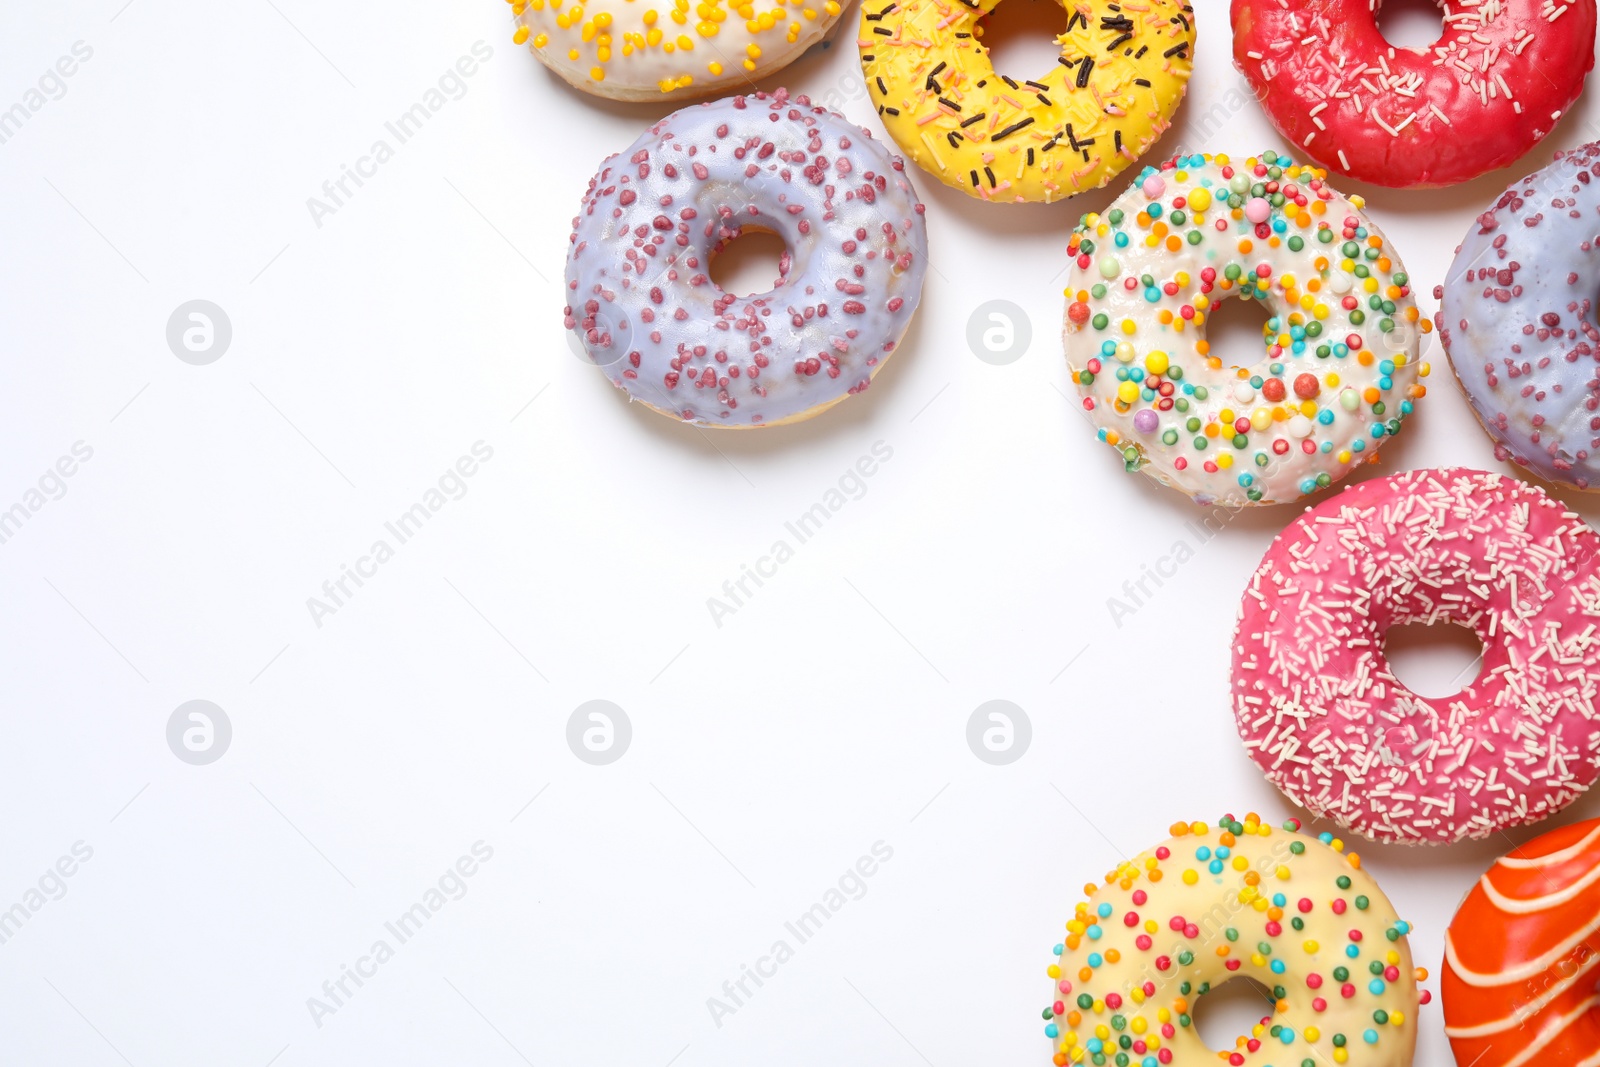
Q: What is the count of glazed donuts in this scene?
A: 9